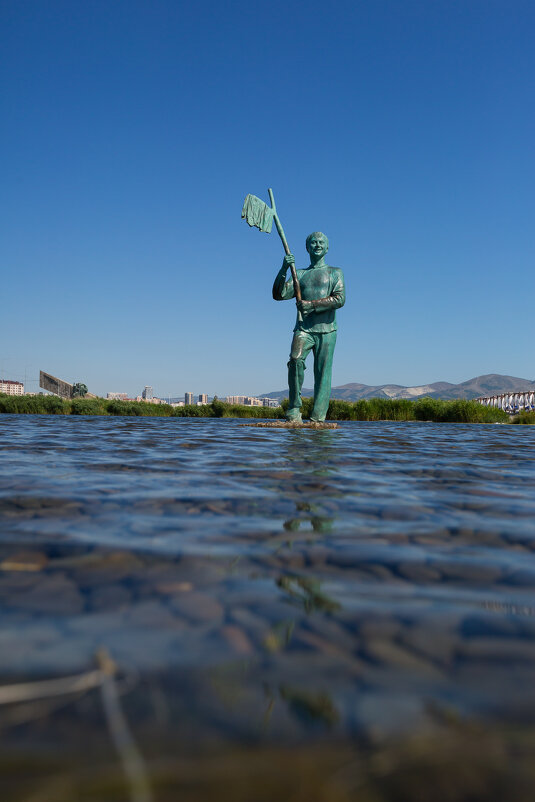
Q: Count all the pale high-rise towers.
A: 3